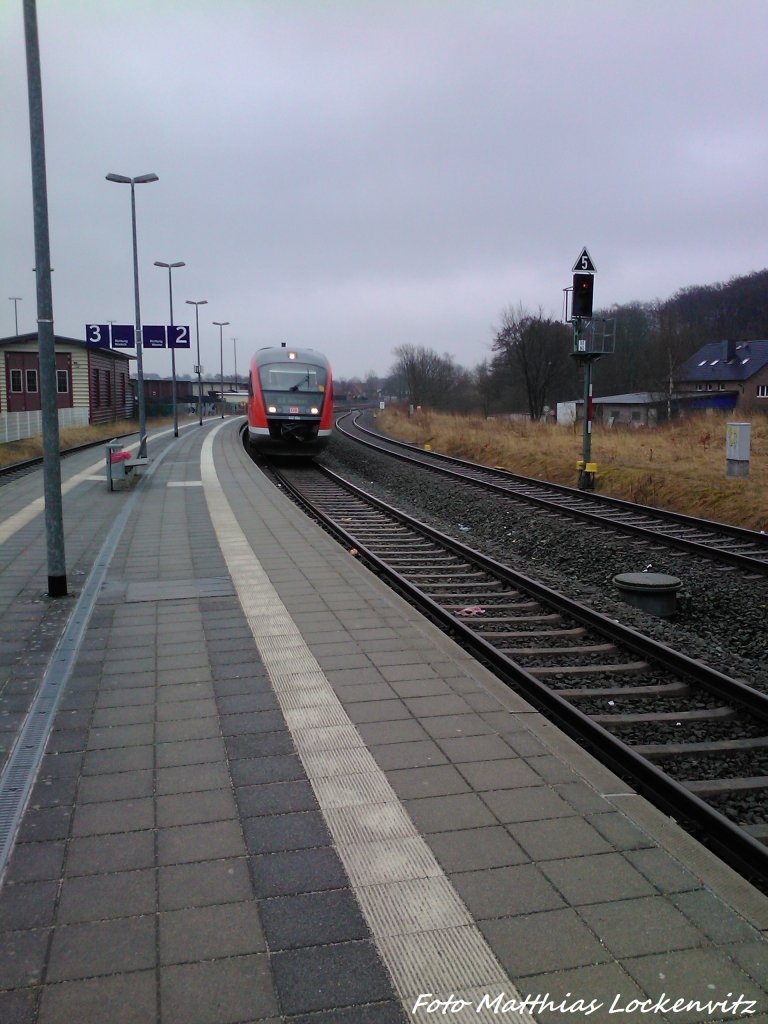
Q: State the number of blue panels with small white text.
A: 2